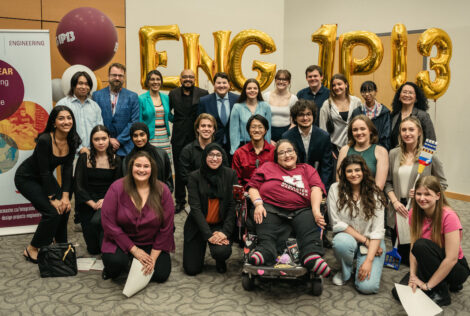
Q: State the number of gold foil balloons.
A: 7